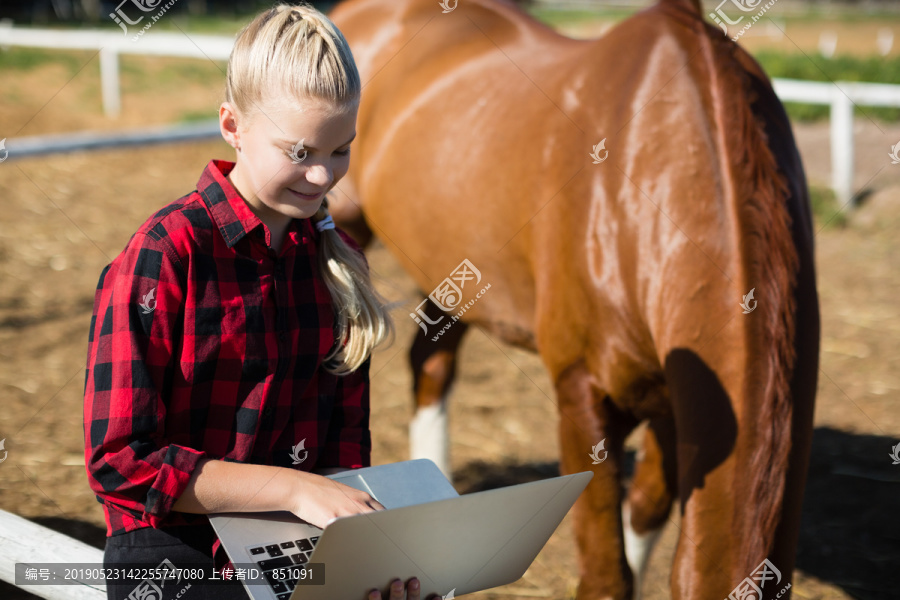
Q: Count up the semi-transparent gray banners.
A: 1